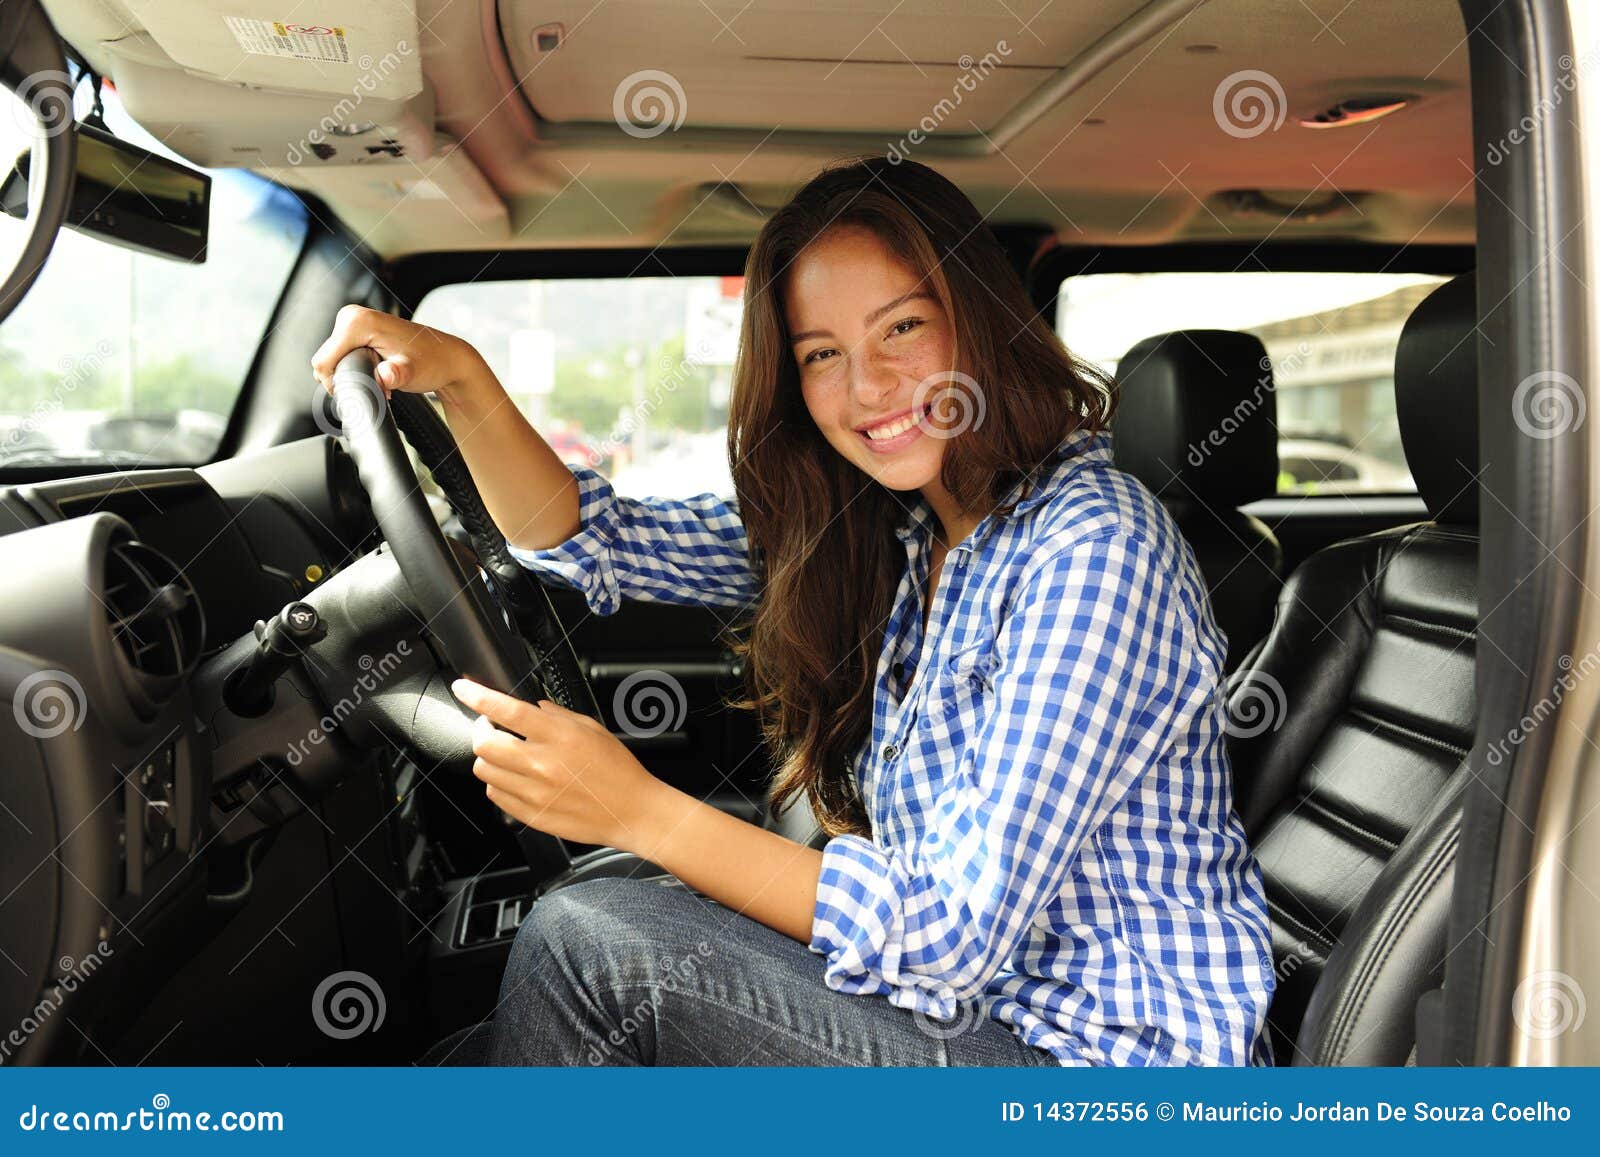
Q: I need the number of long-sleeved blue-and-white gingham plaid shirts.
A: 1